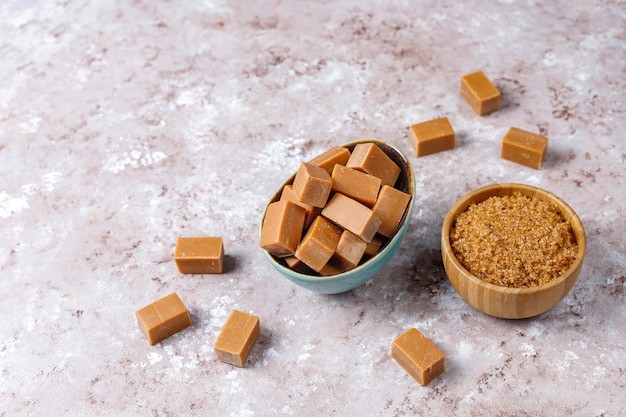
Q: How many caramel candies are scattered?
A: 7